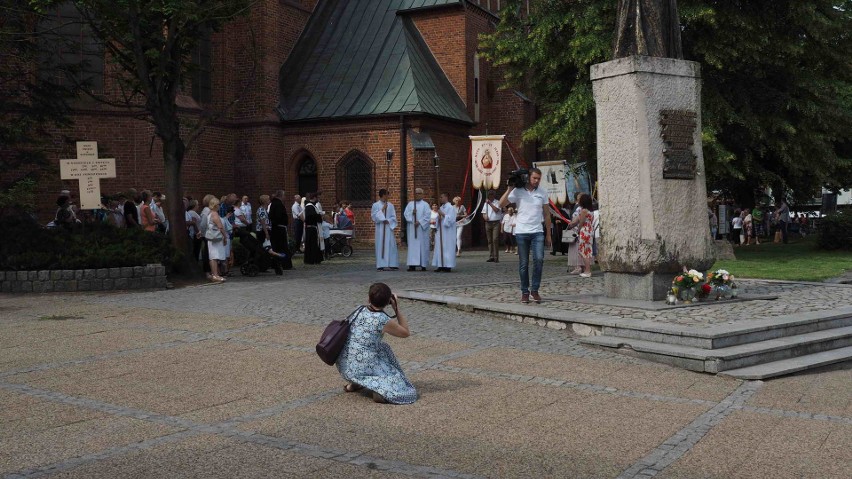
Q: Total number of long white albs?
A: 3